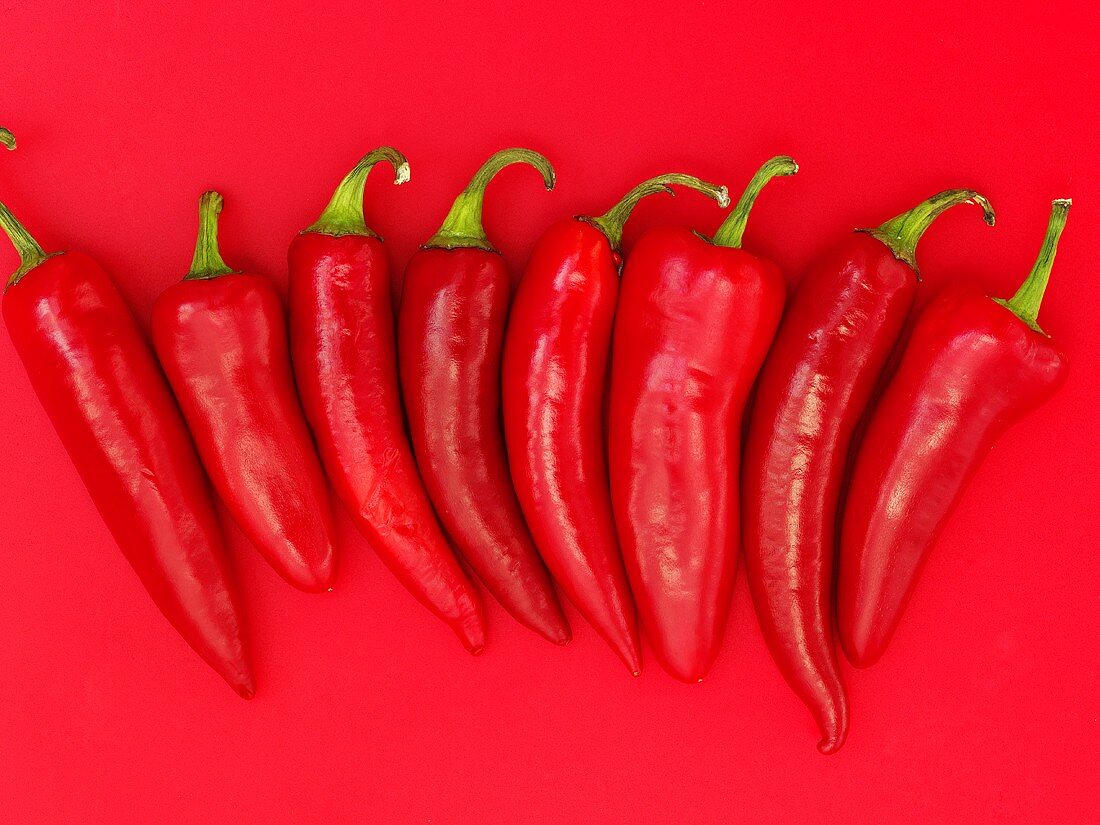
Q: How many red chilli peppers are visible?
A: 8